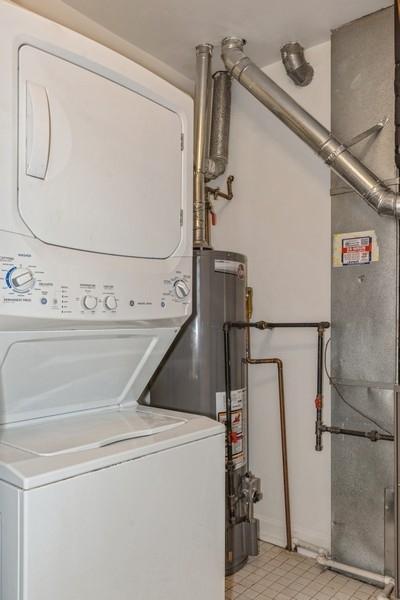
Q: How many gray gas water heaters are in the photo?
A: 1